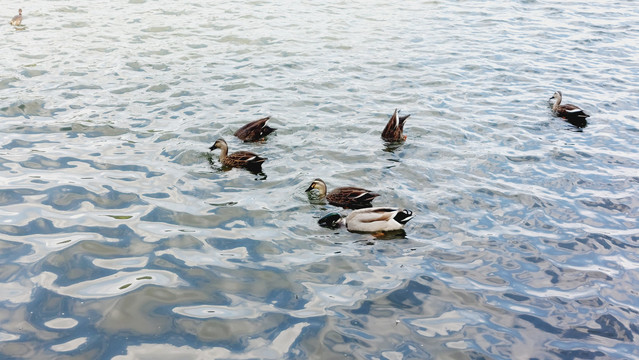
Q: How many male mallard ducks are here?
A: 1